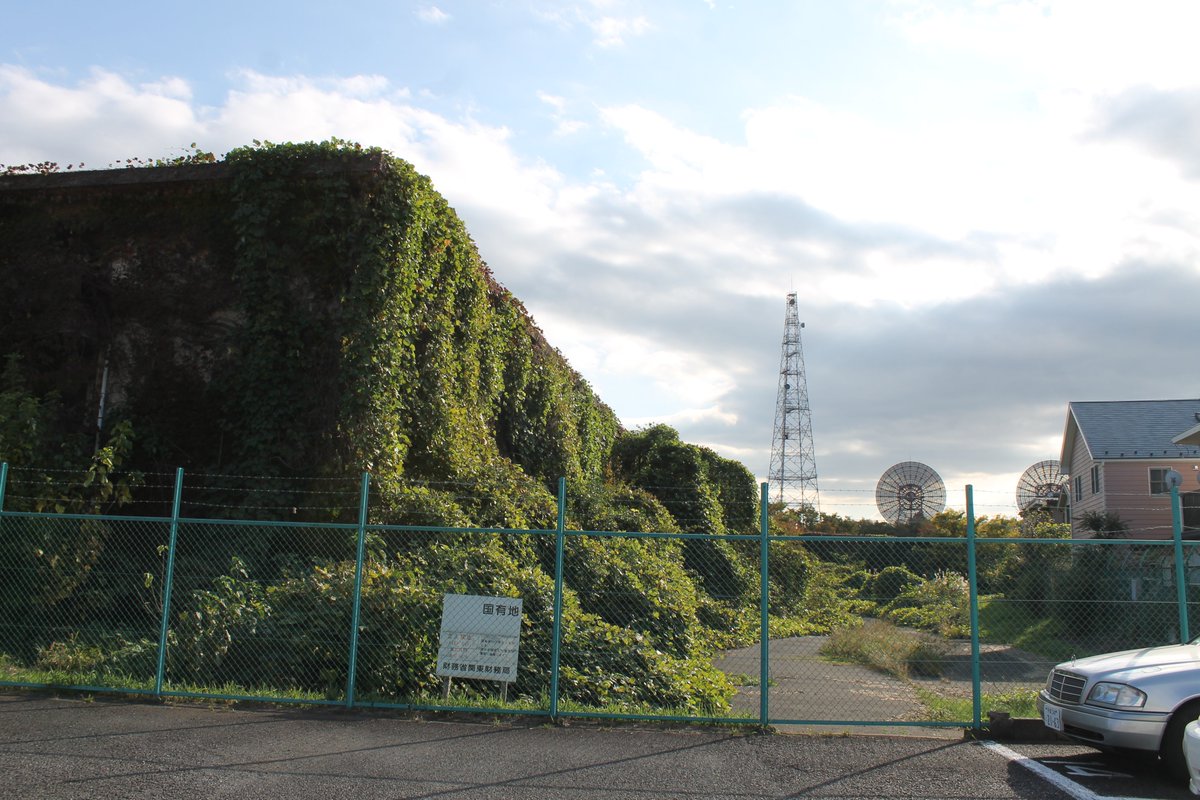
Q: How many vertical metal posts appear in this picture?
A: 7